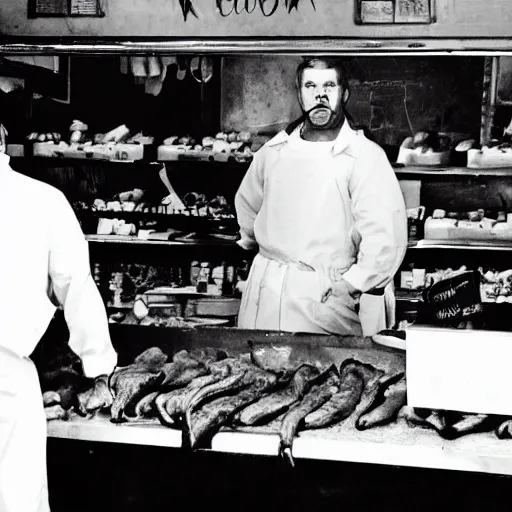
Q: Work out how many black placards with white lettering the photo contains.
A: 1